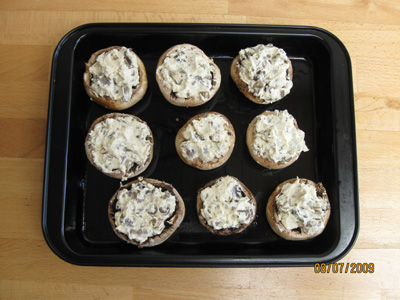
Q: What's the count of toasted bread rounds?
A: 0